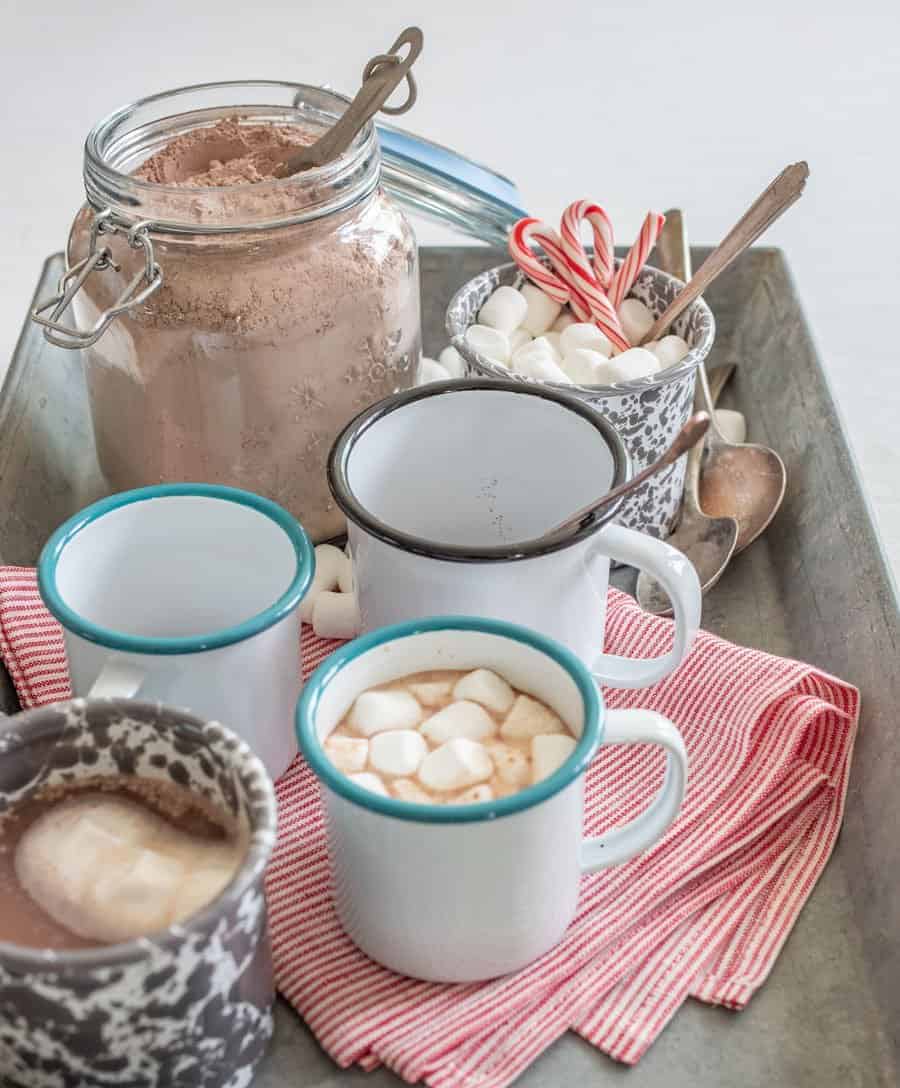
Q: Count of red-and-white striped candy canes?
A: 3